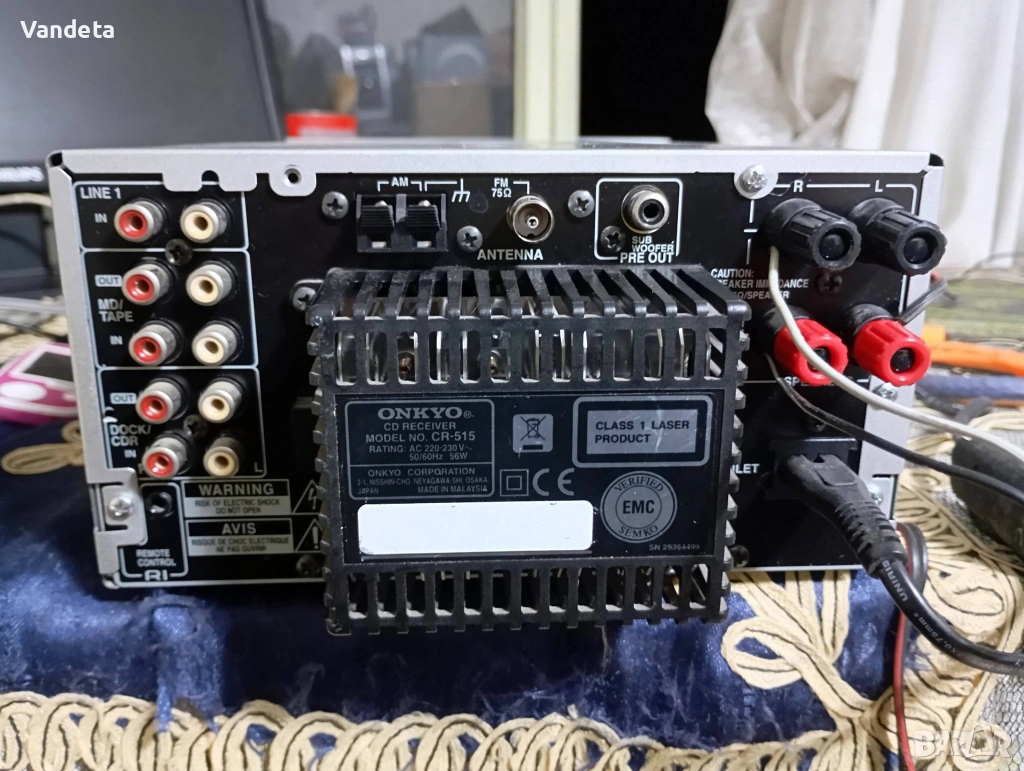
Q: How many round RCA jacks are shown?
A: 11